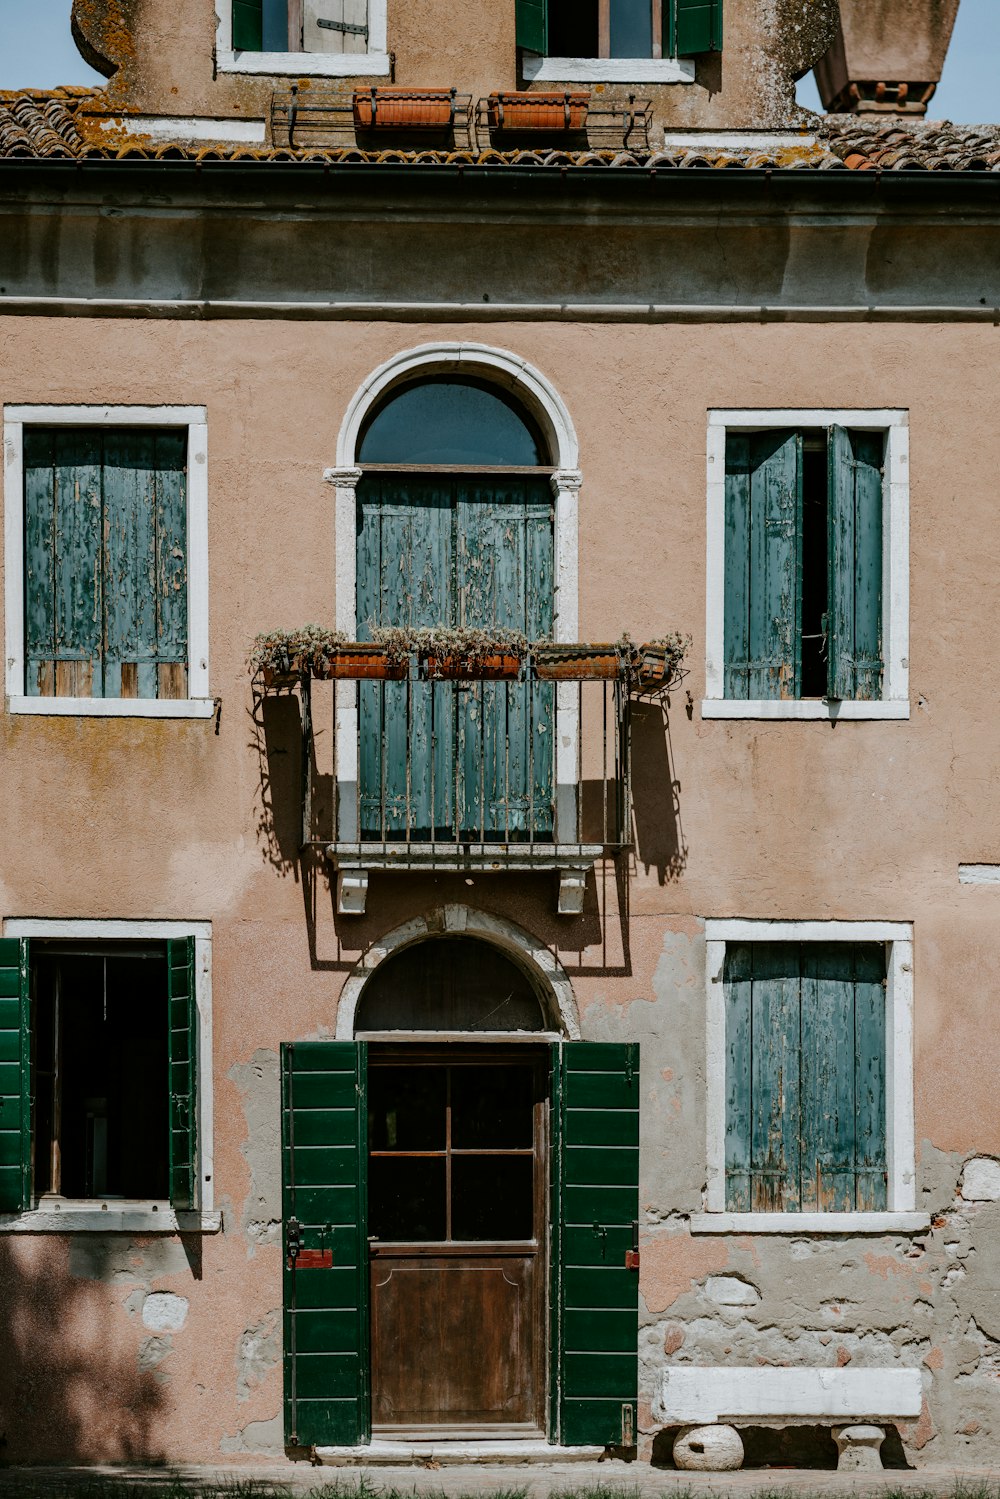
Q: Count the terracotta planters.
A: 7